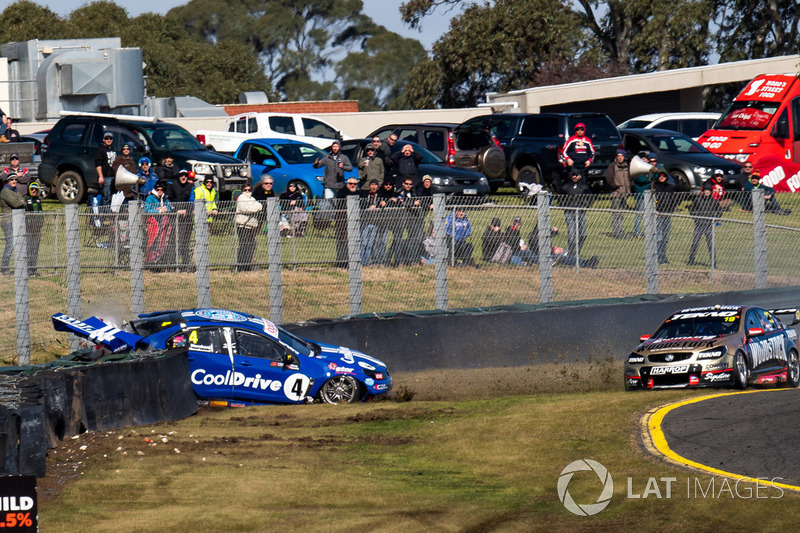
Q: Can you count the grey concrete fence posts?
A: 10